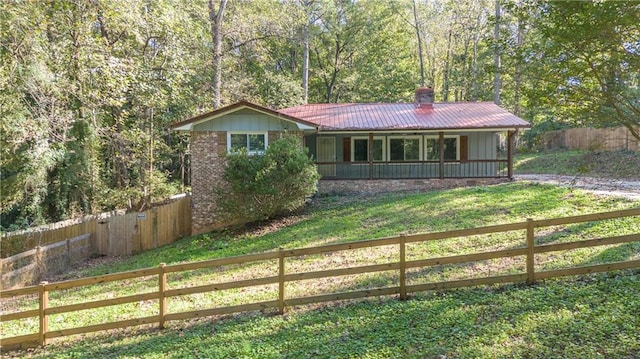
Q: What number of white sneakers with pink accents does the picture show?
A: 0